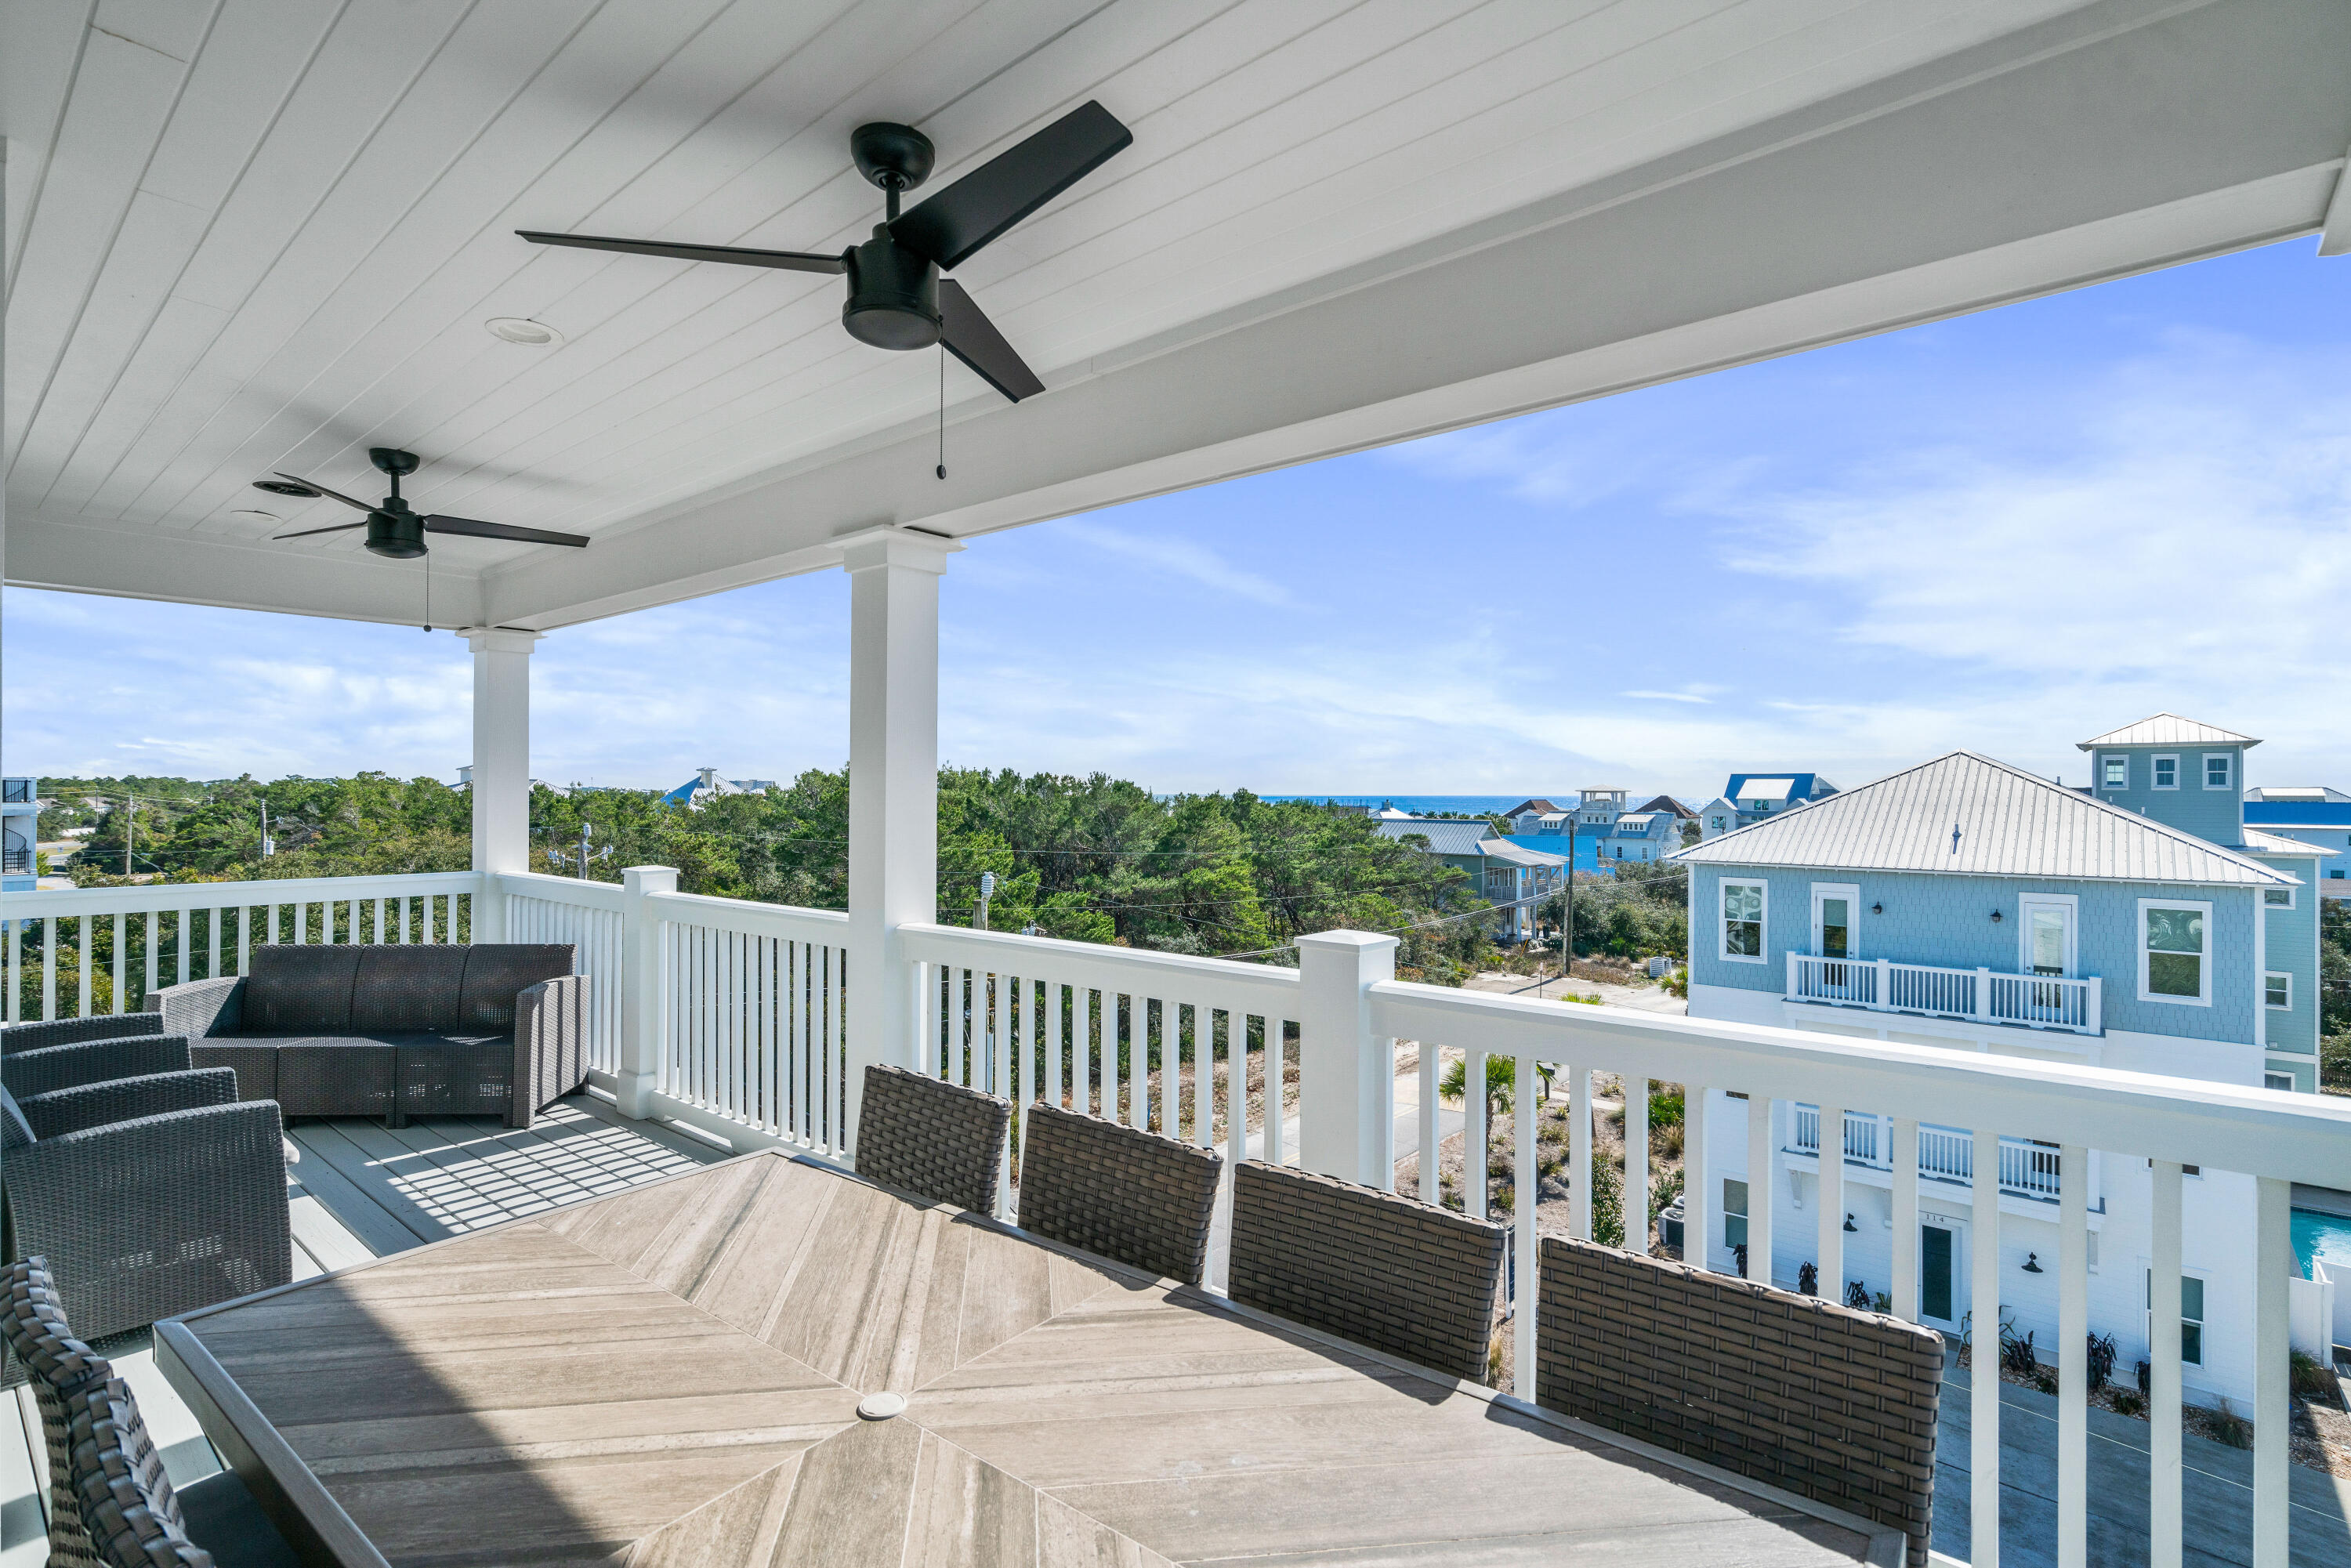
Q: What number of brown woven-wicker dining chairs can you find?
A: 6